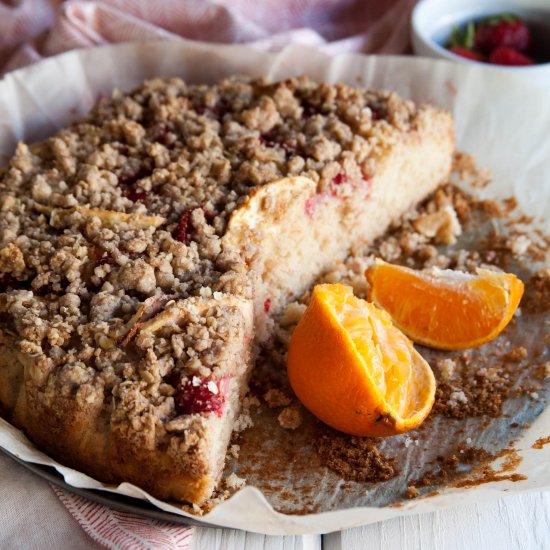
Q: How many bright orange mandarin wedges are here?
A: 2